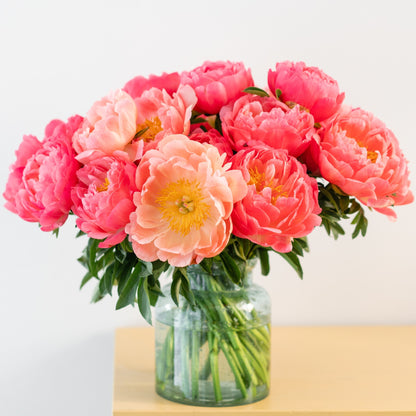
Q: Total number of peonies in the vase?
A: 12